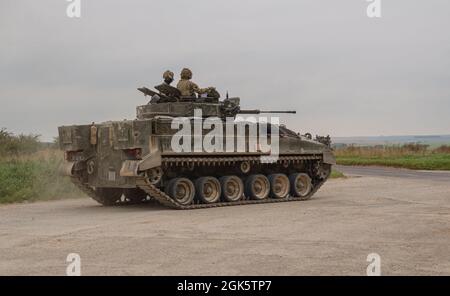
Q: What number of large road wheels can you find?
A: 6